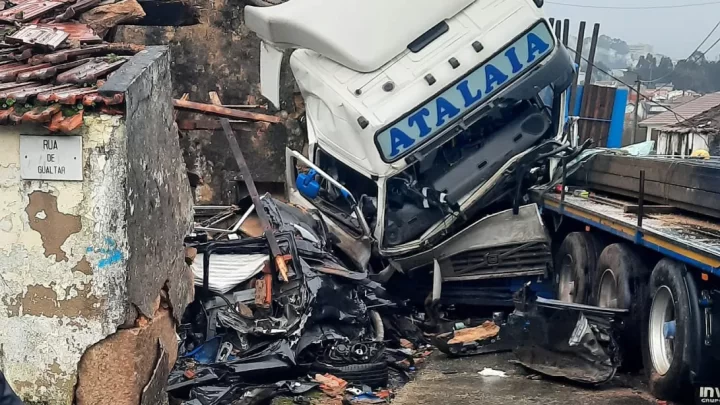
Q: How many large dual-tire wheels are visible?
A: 3